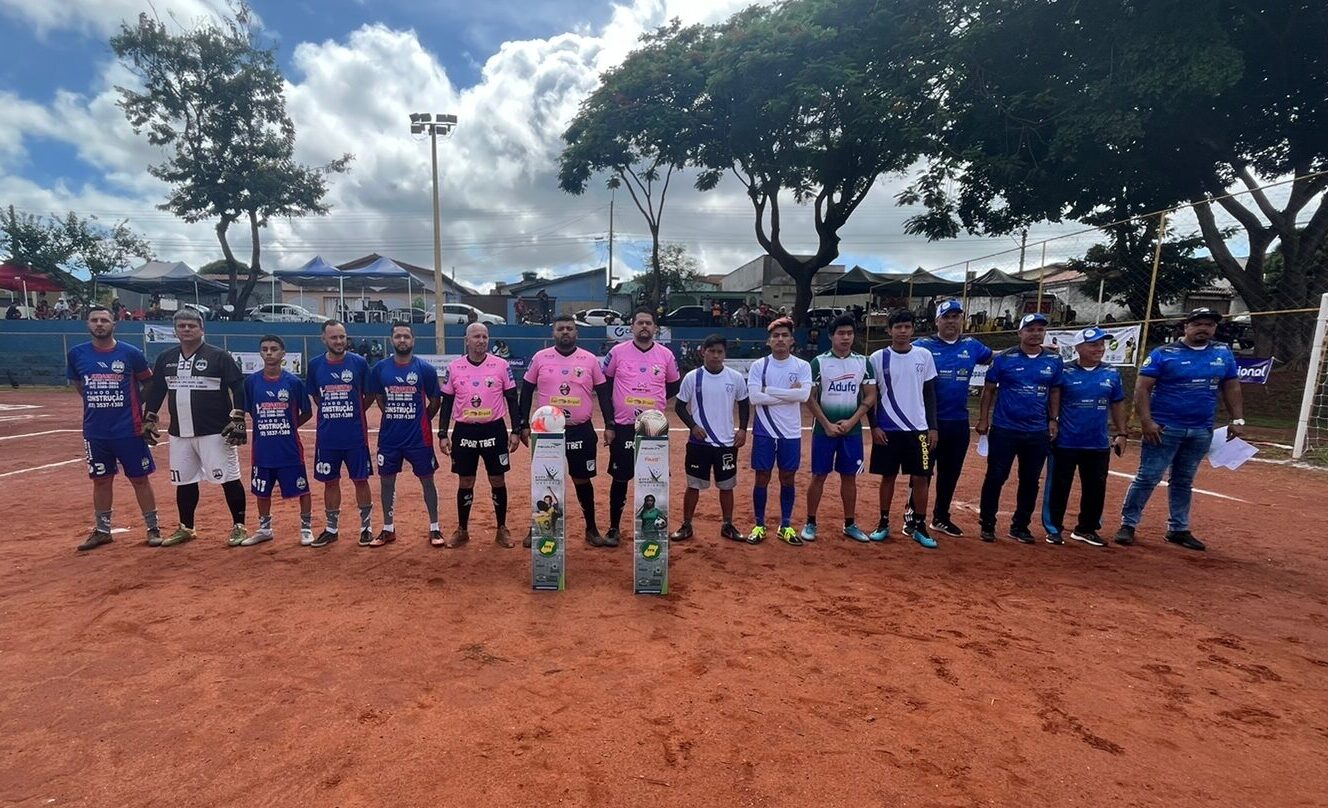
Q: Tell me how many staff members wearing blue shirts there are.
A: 4